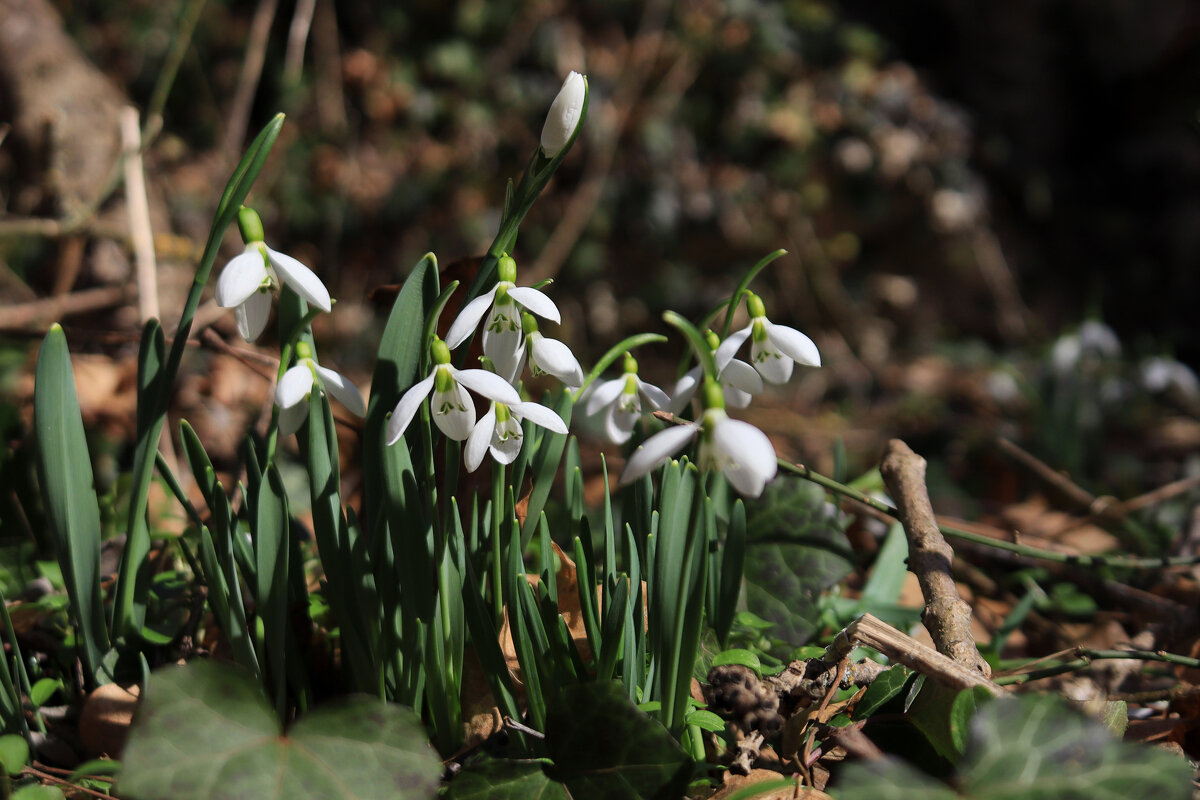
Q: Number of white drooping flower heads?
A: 10